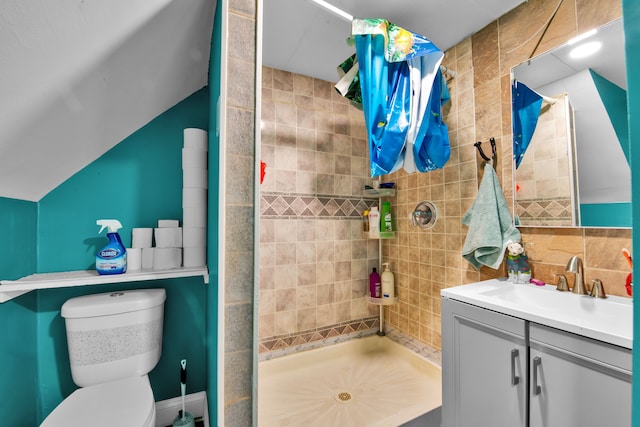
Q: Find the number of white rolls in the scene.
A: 13